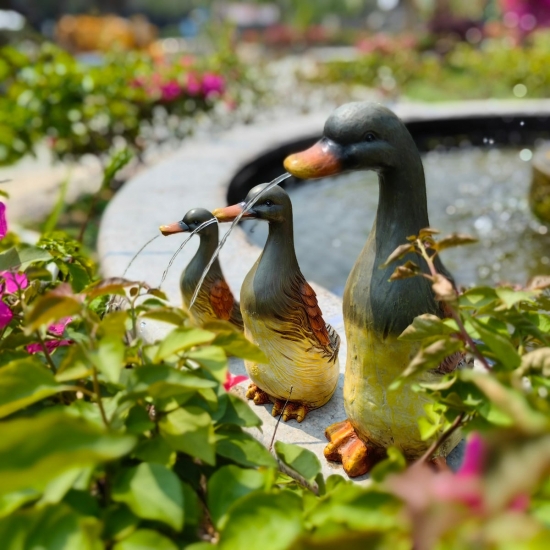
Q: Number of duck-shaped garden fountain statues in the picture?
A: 3